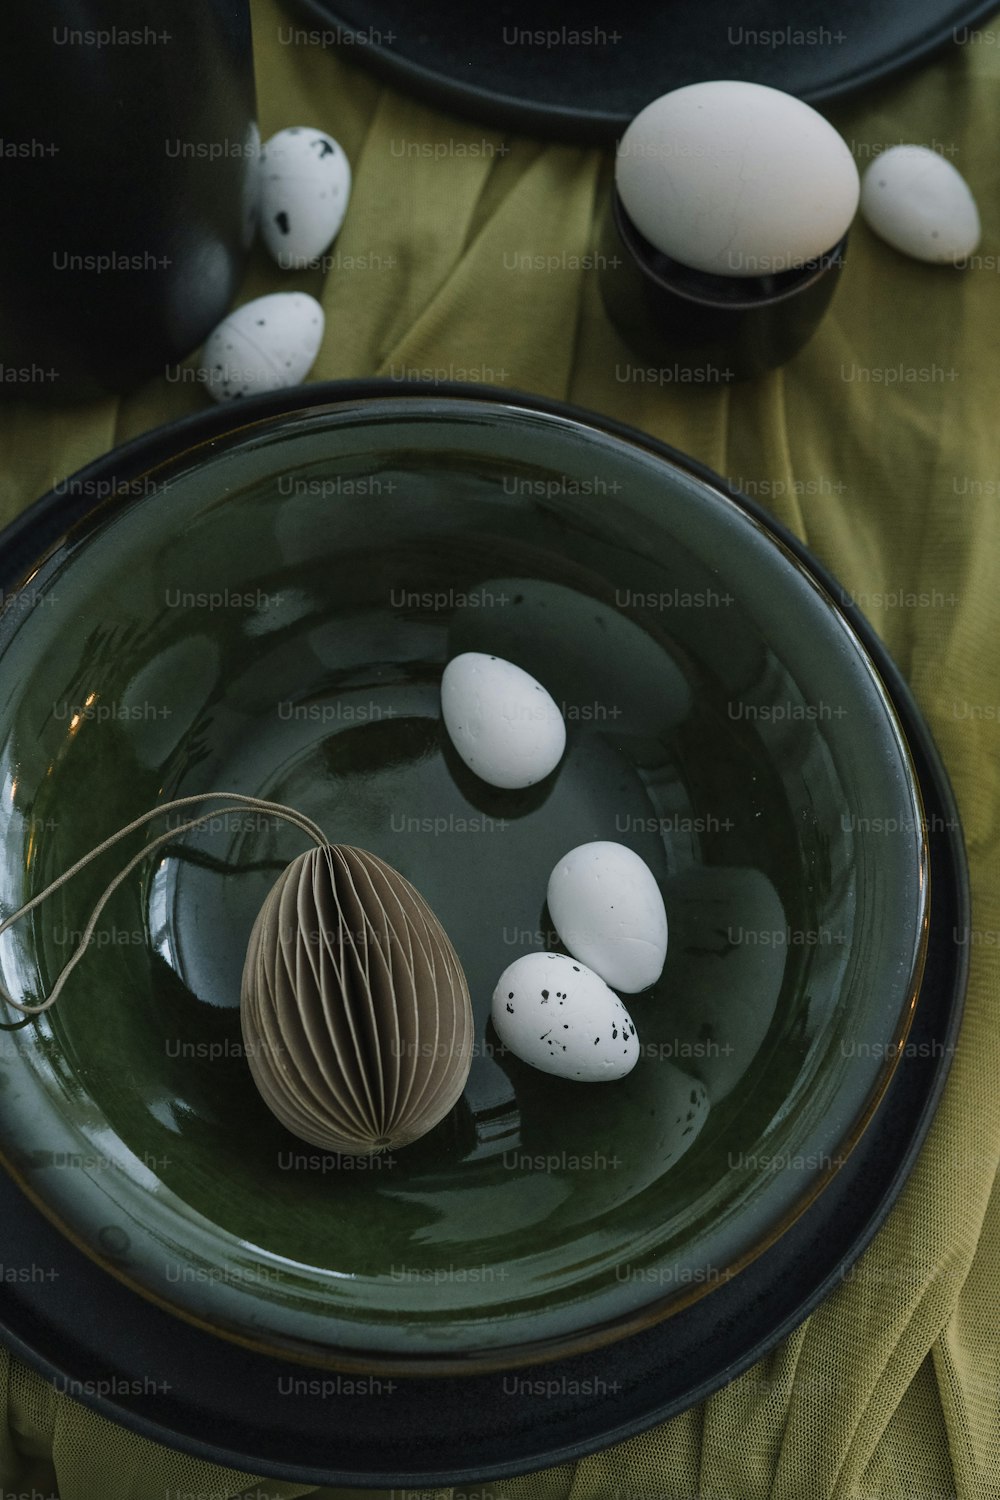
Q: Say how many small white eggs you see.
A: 6